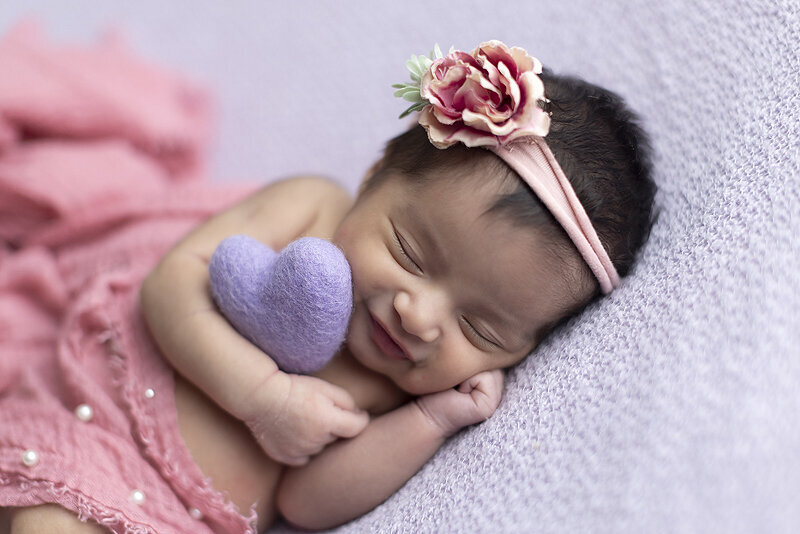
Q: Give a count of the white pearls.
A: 5